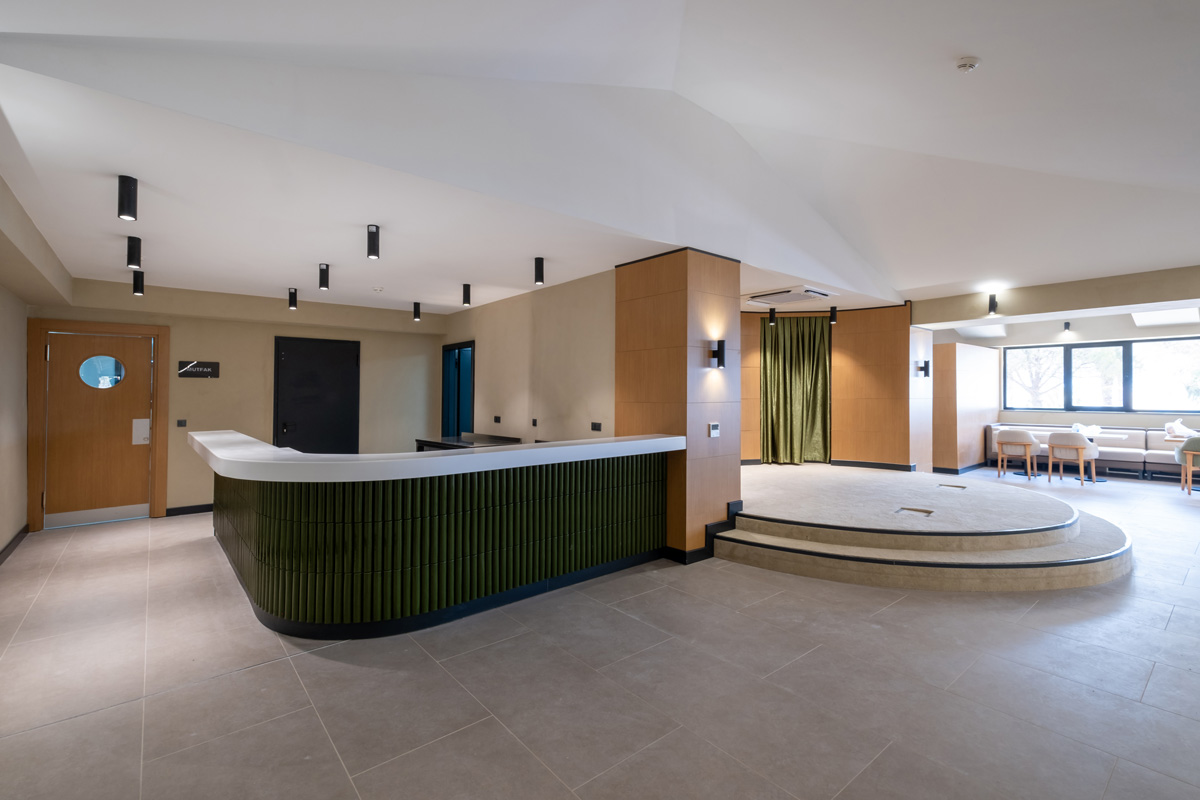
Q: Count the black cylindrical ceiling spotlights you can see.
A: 11